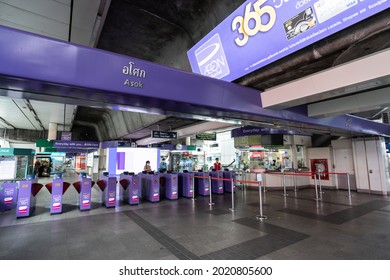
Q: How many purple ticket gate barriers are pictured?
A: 12